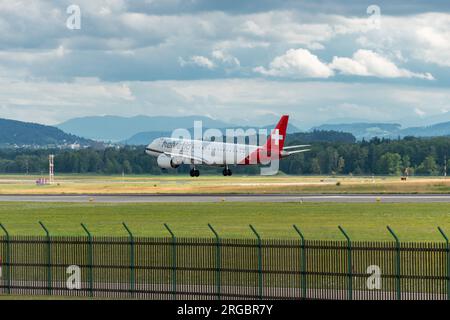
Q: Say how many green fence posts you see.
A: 11